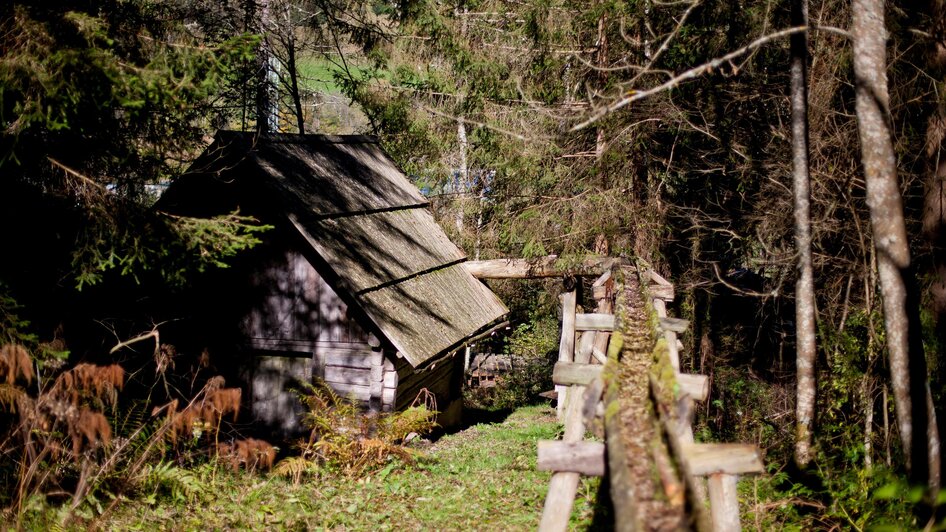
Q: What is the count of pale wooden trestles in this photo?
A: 4